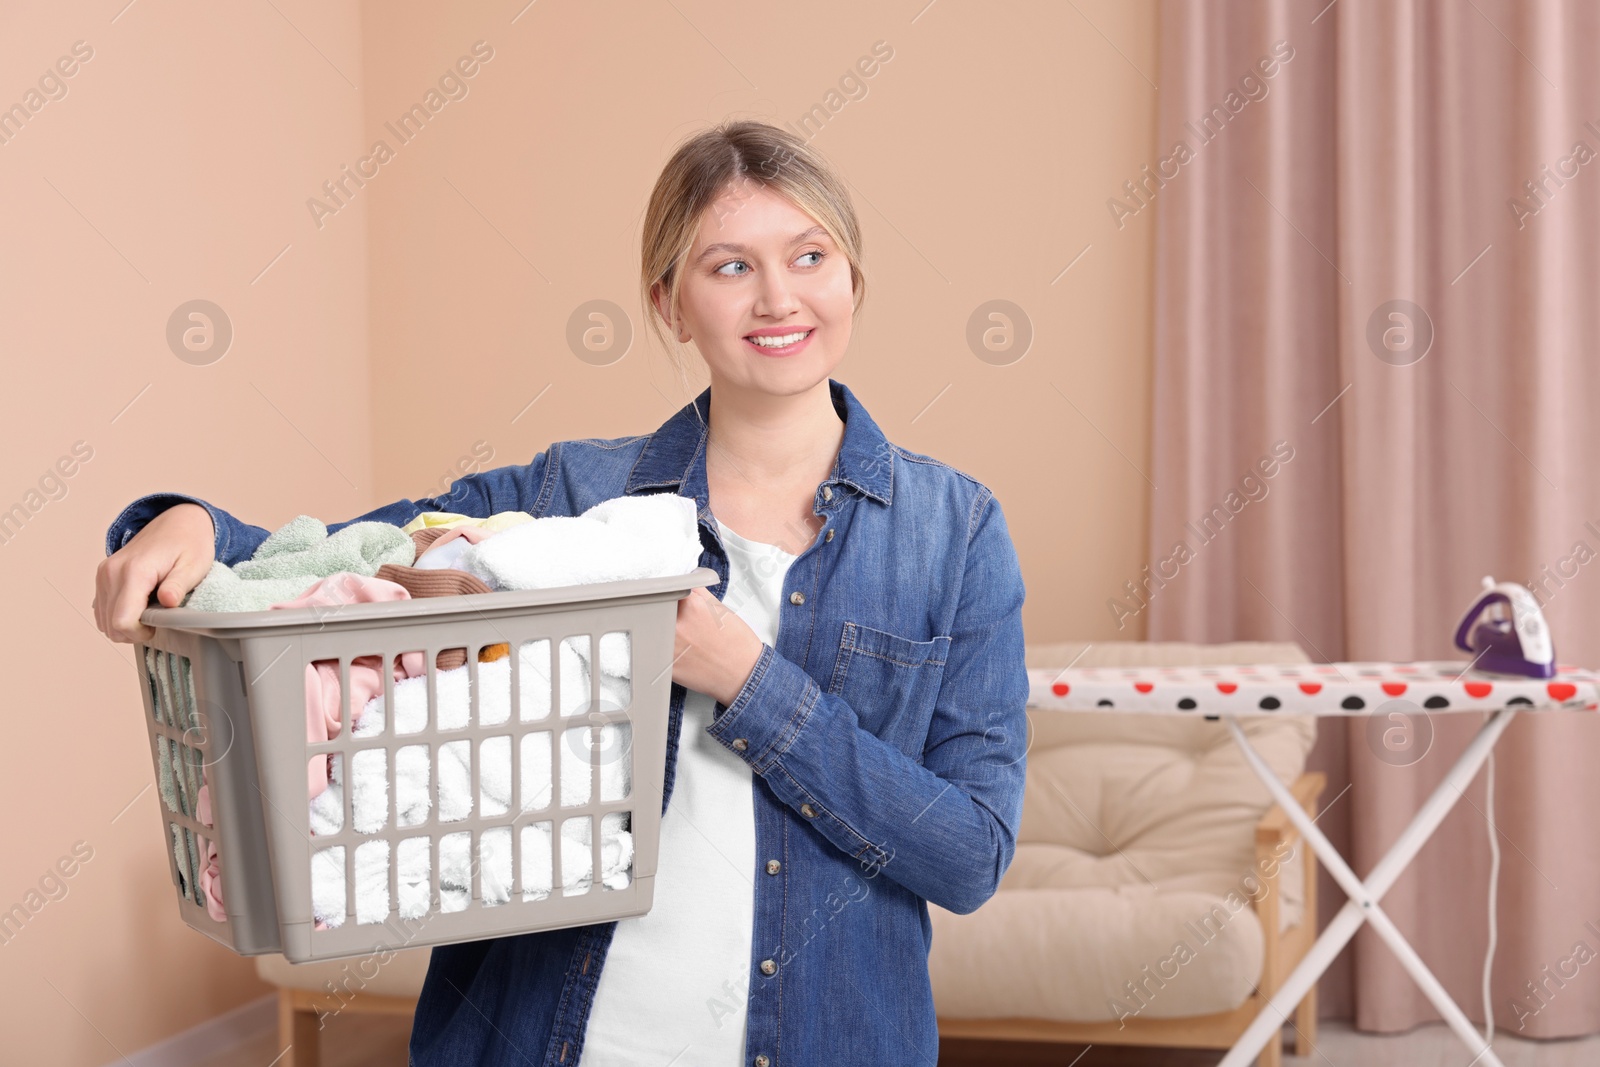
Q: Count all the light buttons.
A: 8